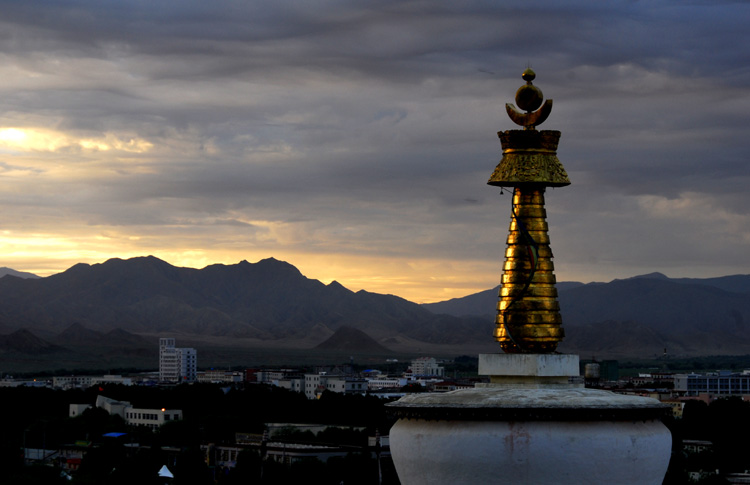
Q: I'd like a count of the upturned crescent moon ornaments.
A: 1